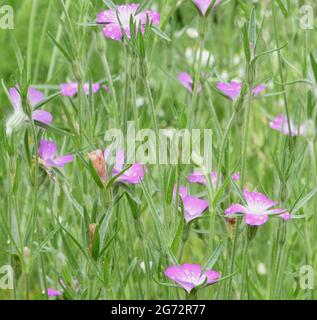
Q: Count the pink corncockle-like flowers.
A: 14